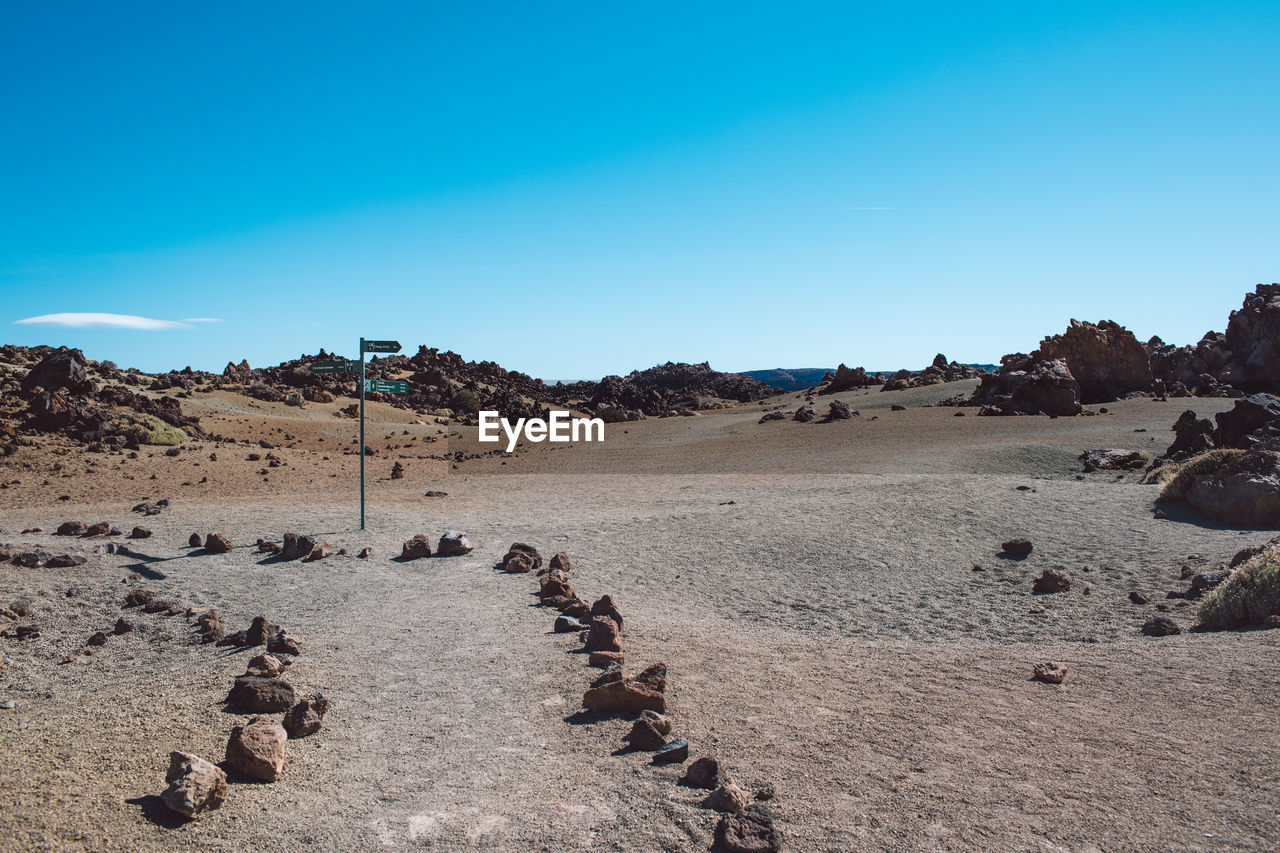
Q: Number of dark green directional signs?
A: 3